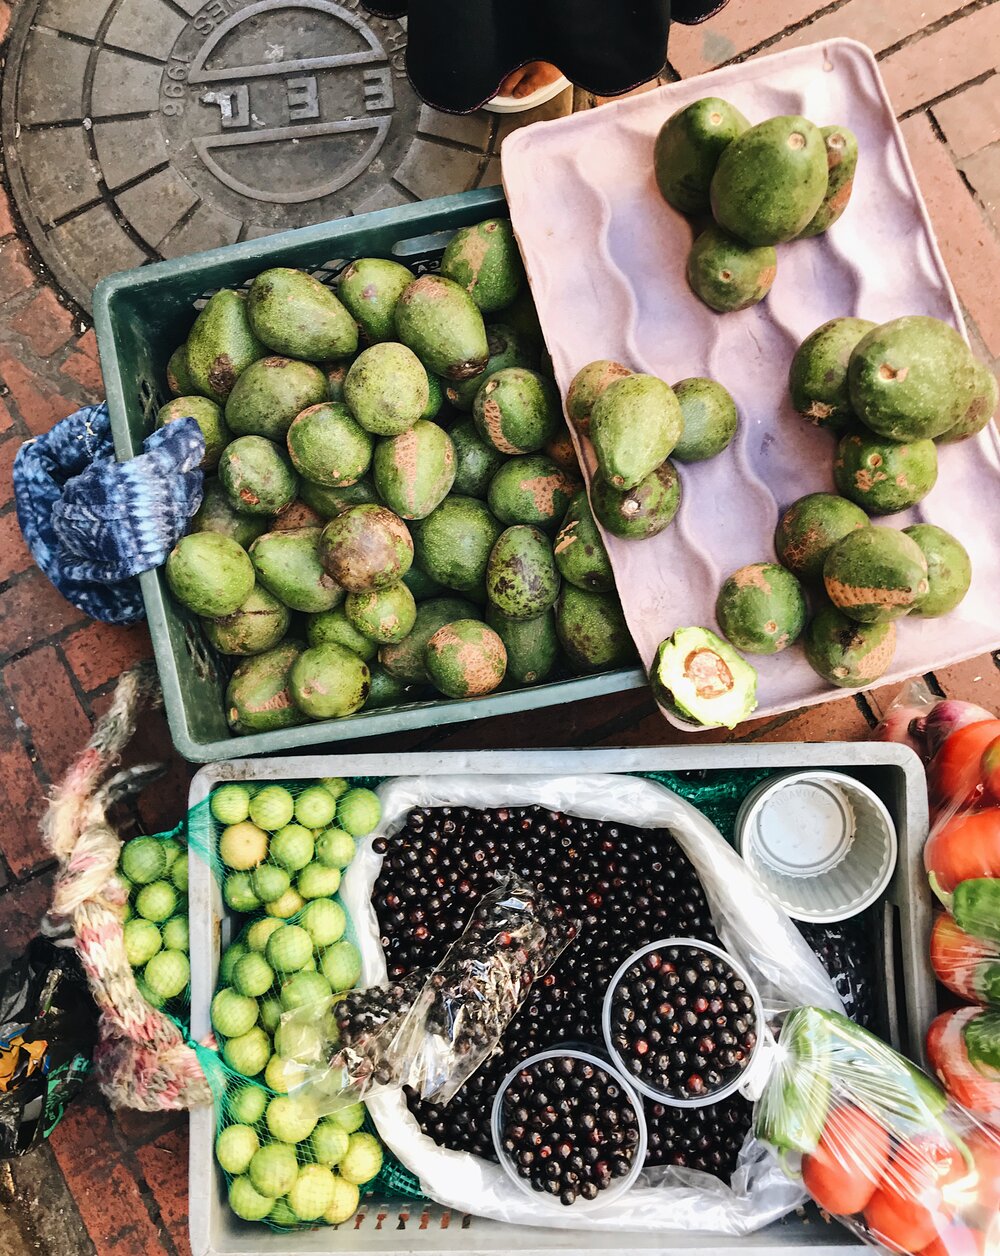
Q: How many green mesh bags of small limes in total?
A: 4